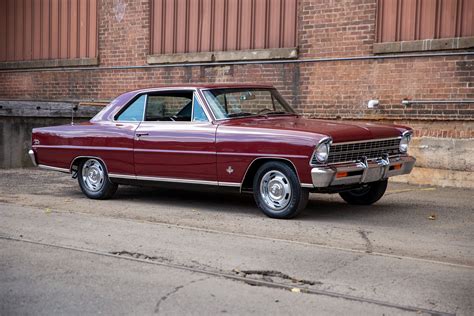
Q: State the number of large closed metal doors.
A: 3